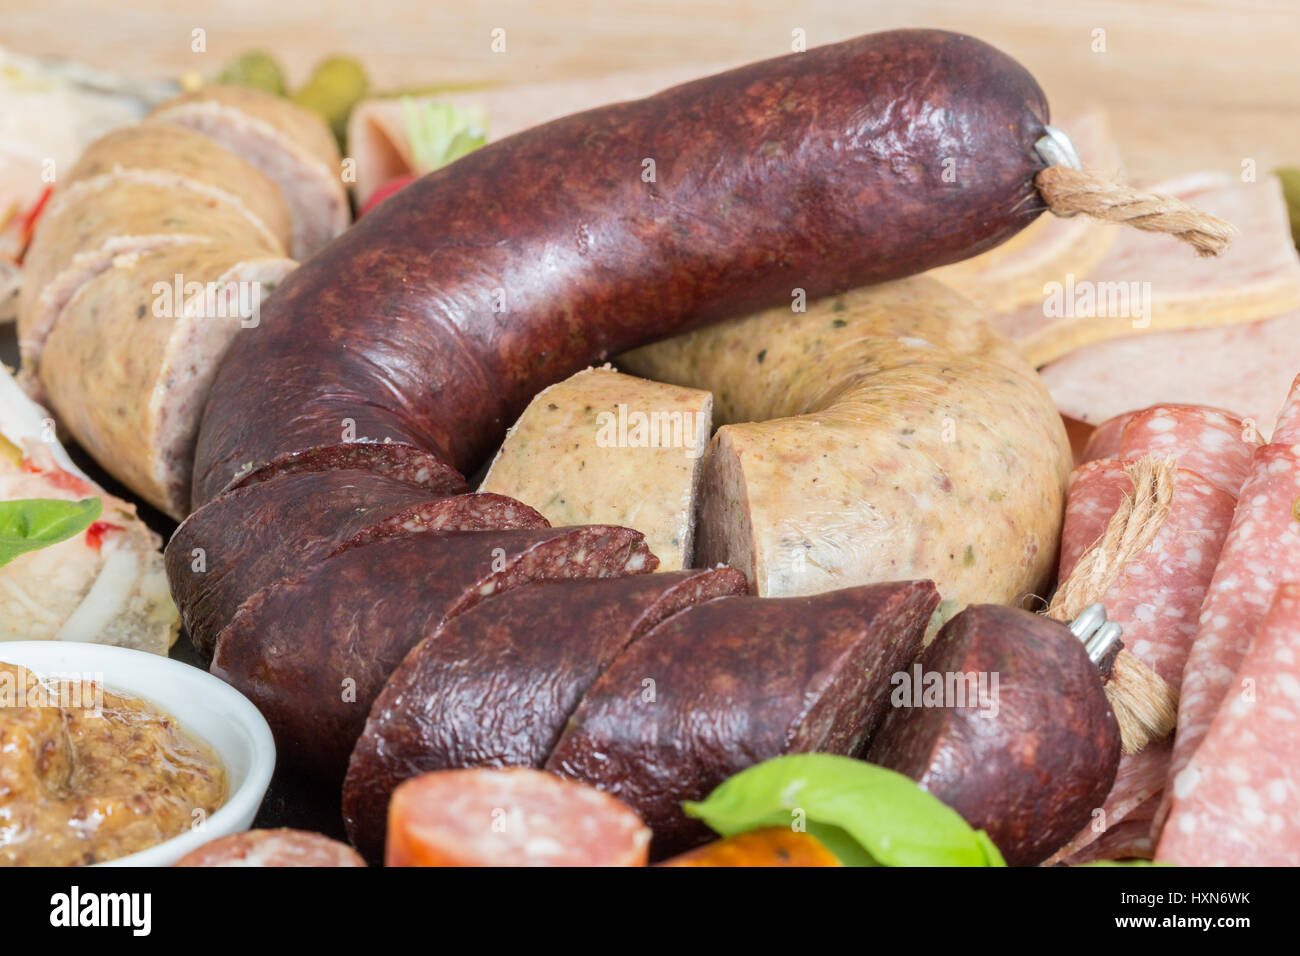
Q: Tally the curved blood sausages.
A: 1